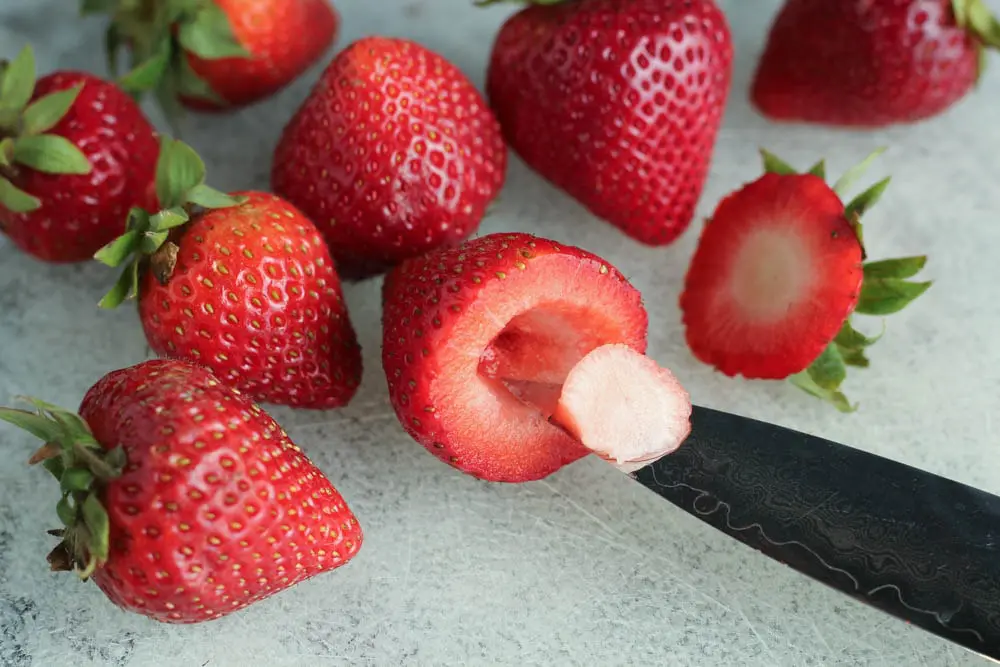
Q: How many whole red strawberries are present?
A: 7